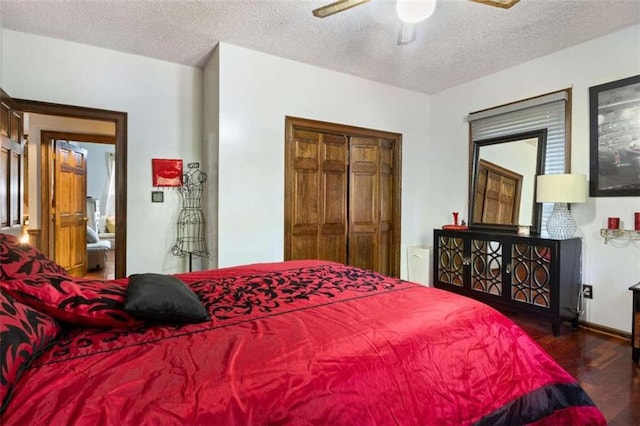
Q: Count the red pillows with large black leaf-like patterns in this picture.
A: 3